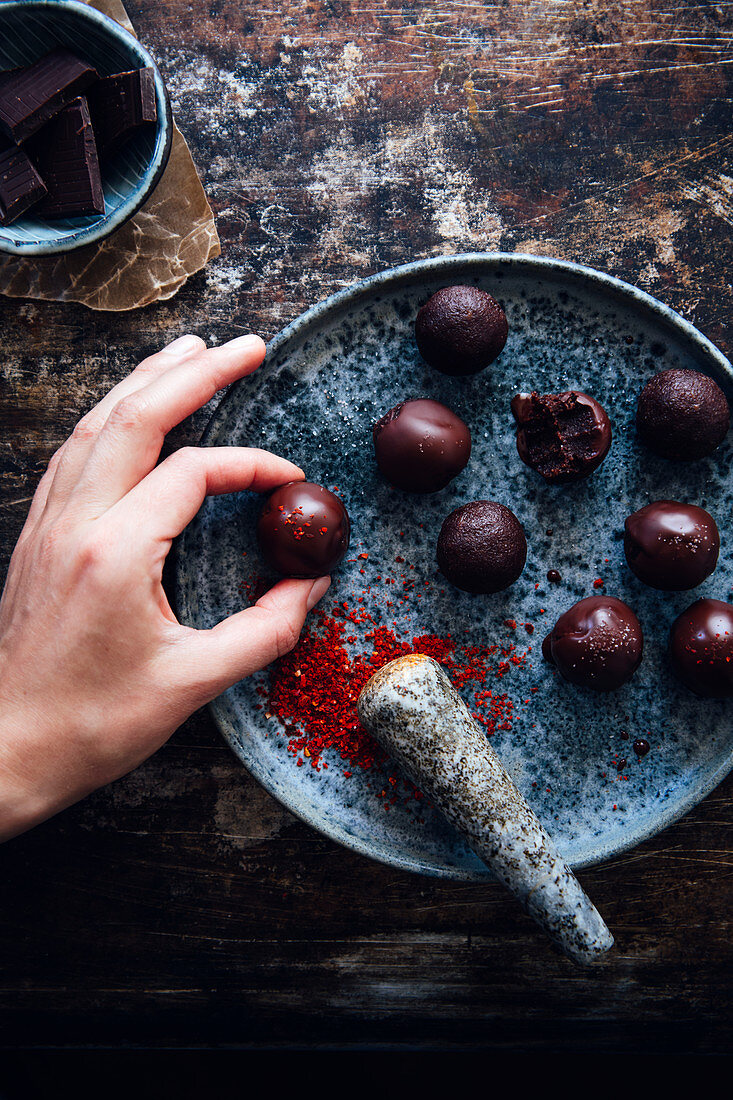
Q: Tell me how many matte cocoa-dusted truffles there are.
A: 3